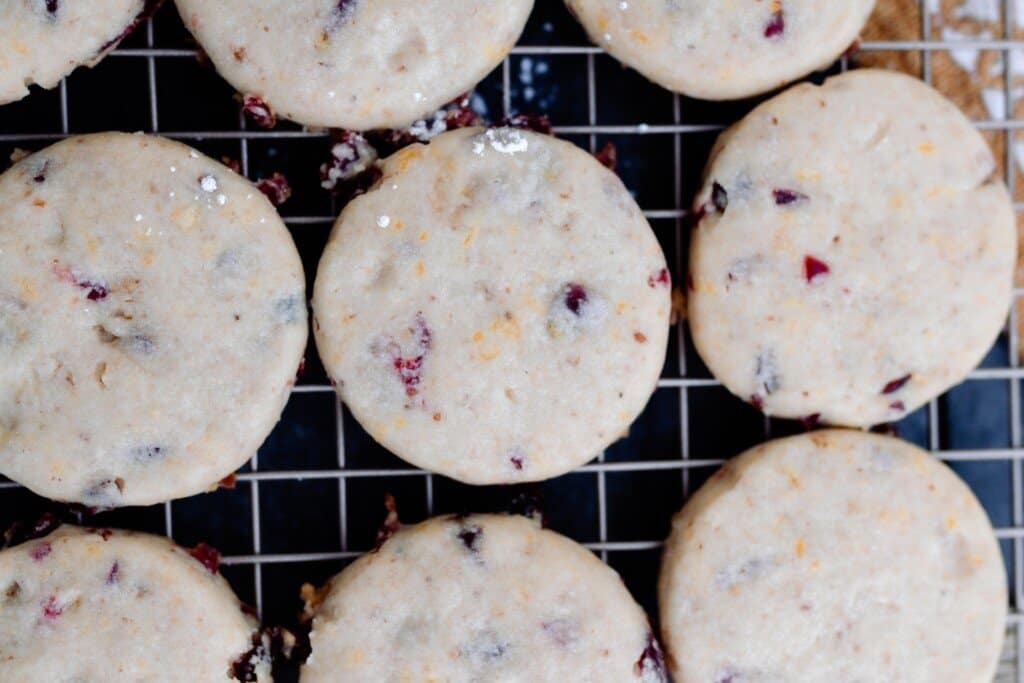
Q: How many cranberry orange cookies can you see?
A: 9